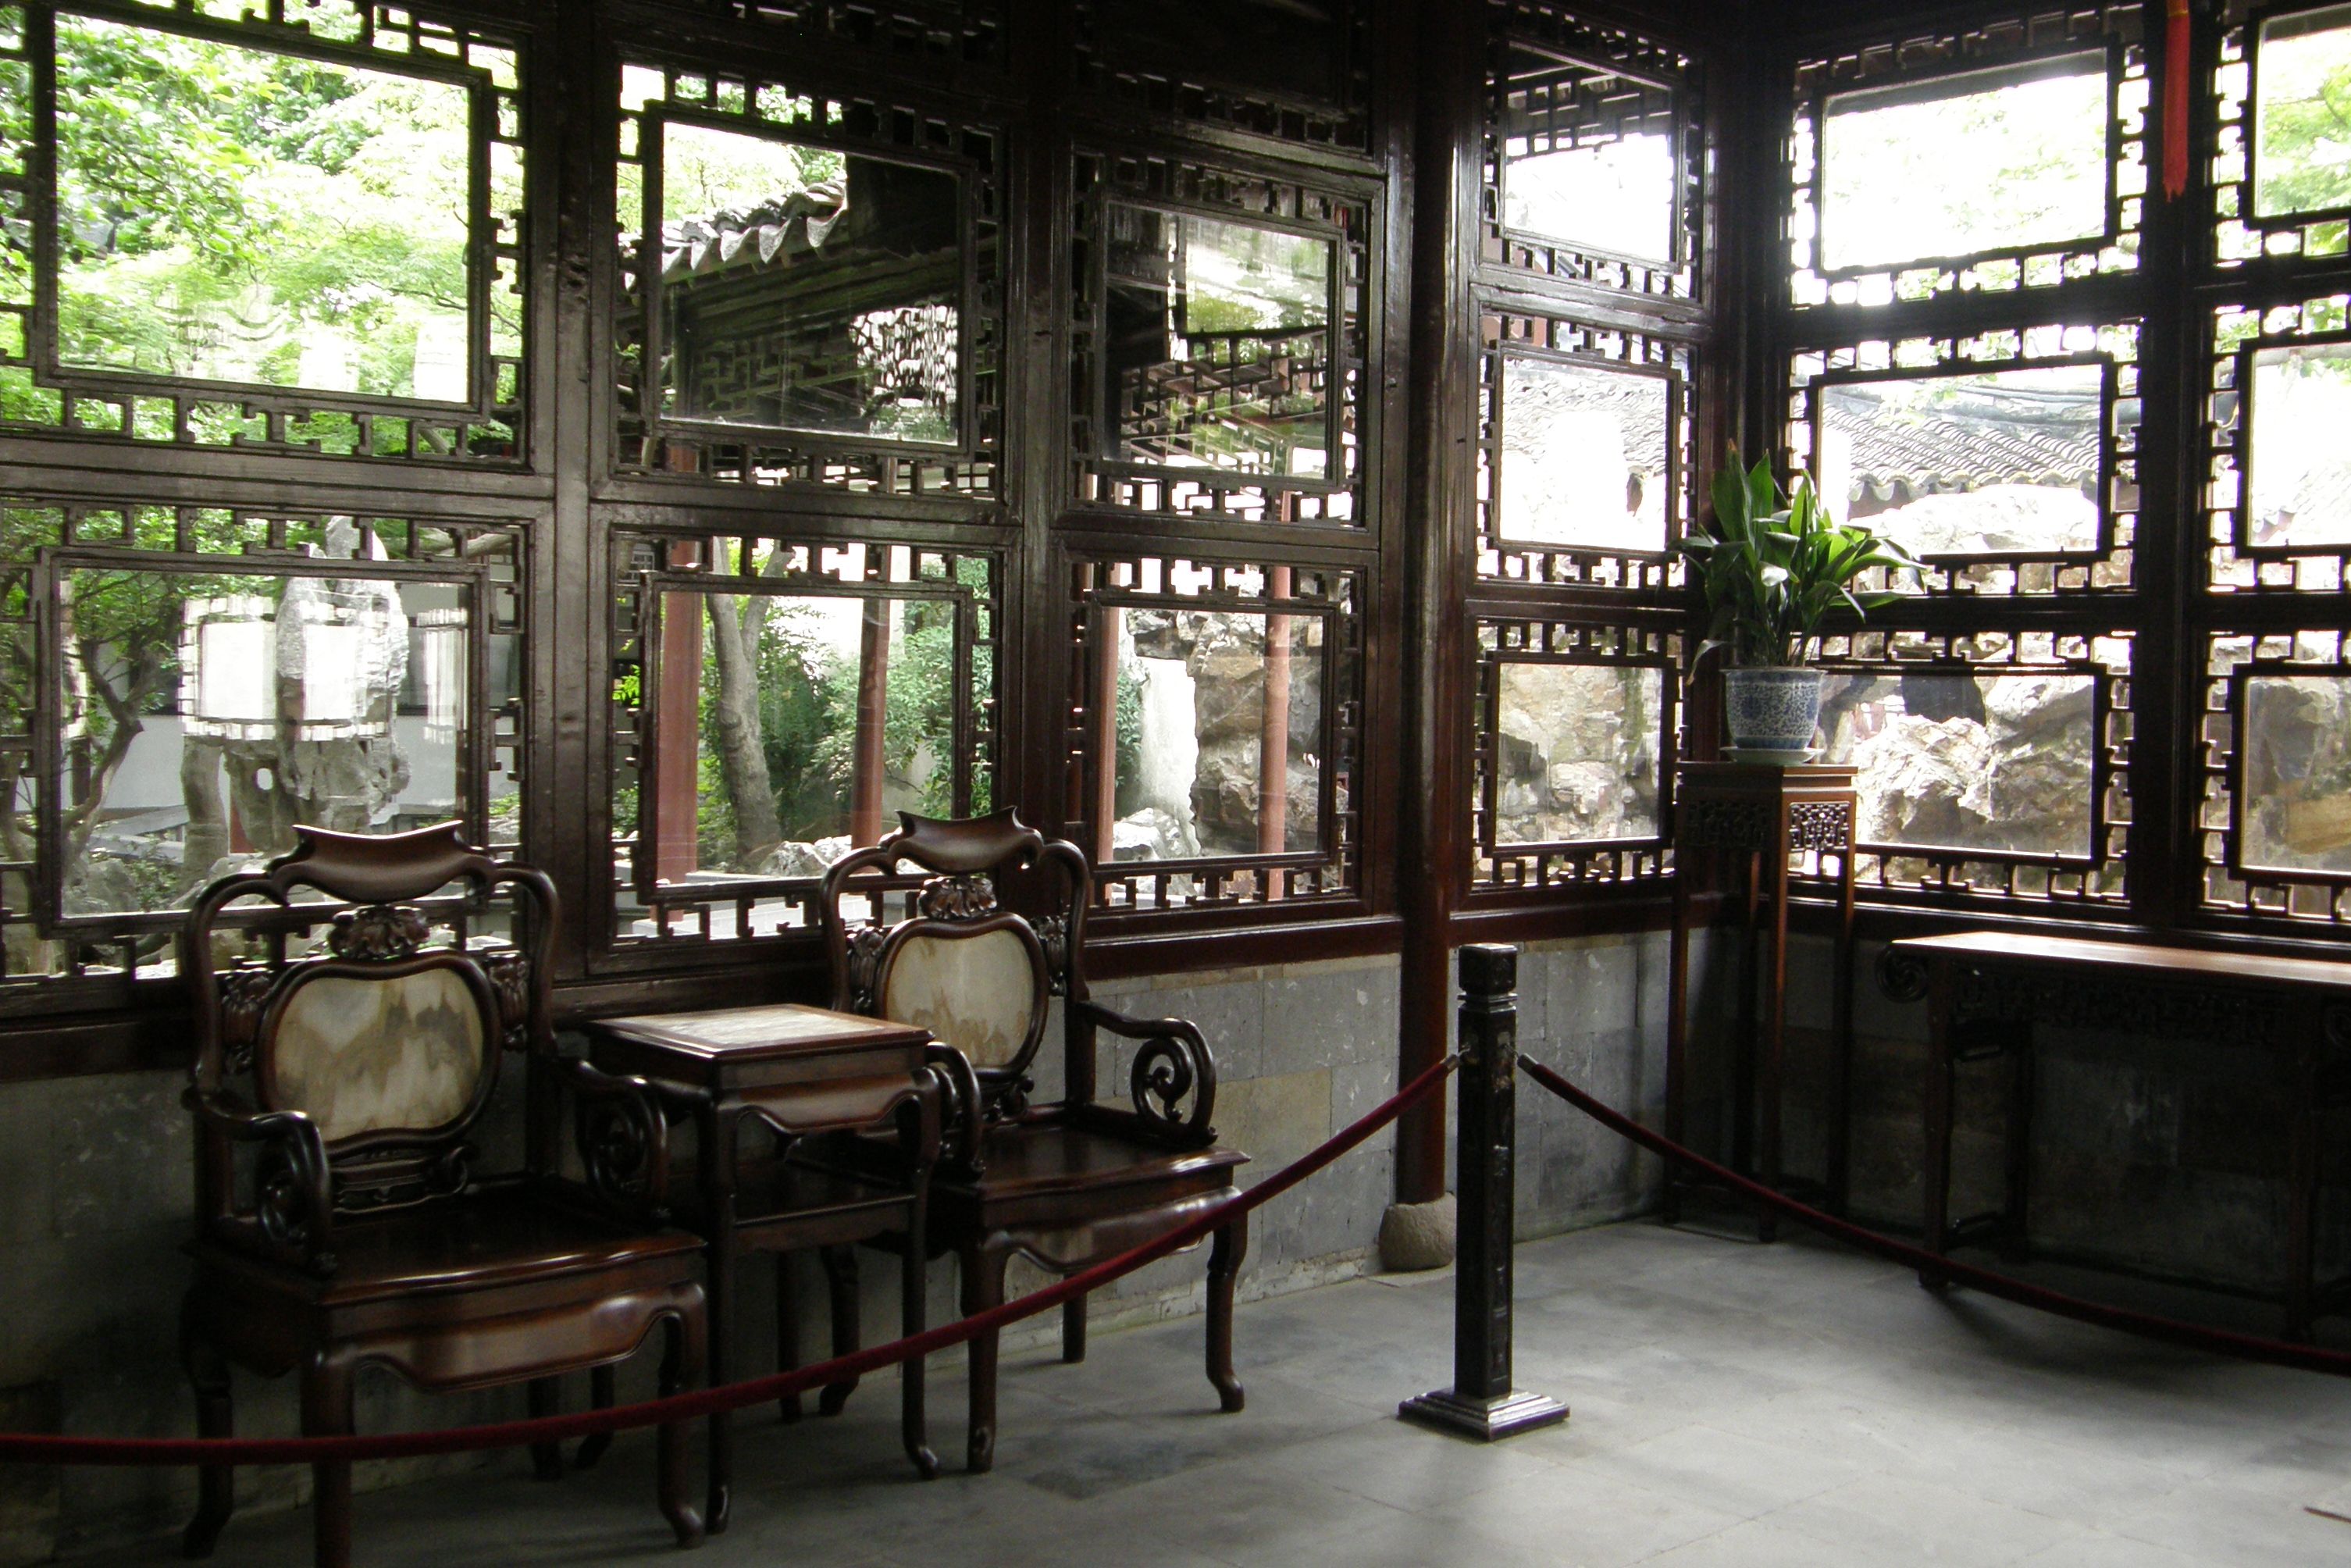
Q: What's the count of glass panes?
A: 15